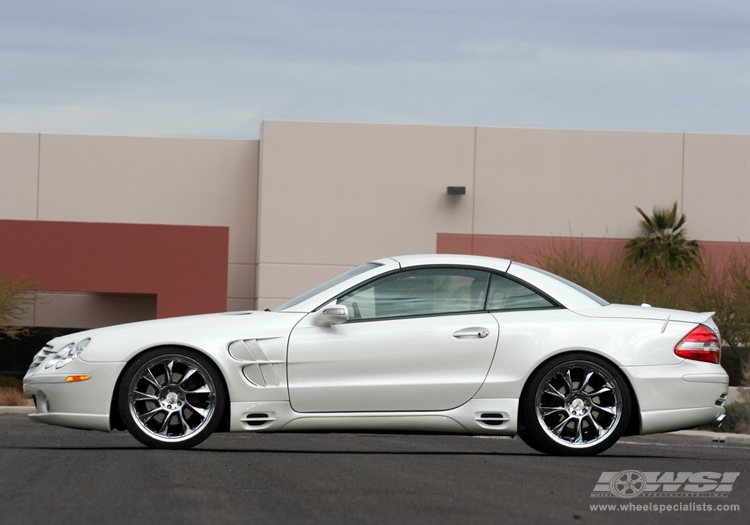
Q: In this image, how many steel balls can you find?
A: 0